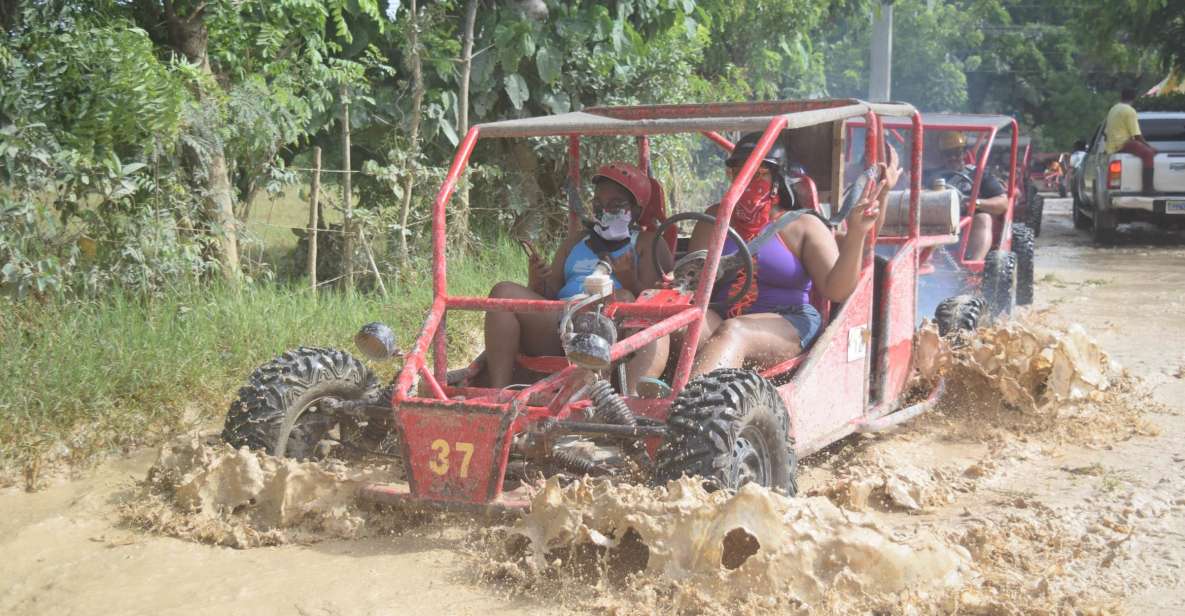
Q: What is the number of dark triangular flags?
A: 0